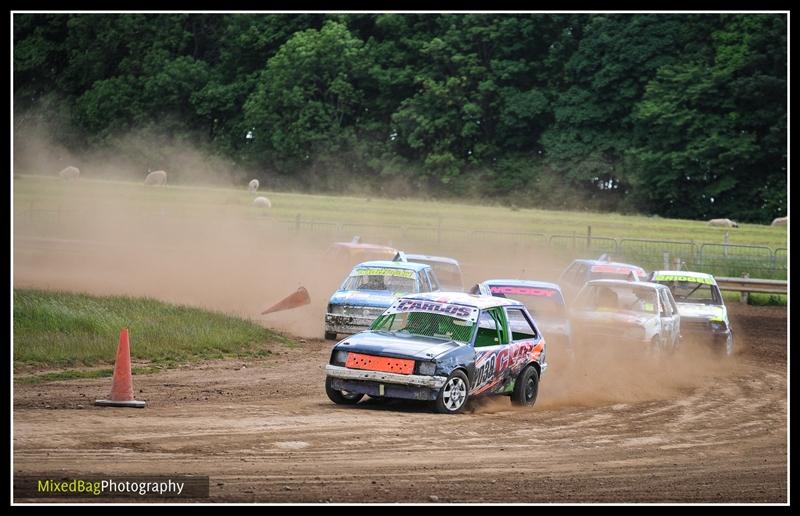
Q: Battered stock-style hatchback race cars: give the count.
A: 8